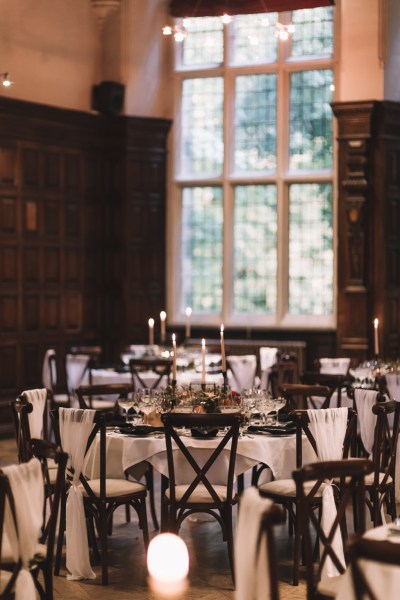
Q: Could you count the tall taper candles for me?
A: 7